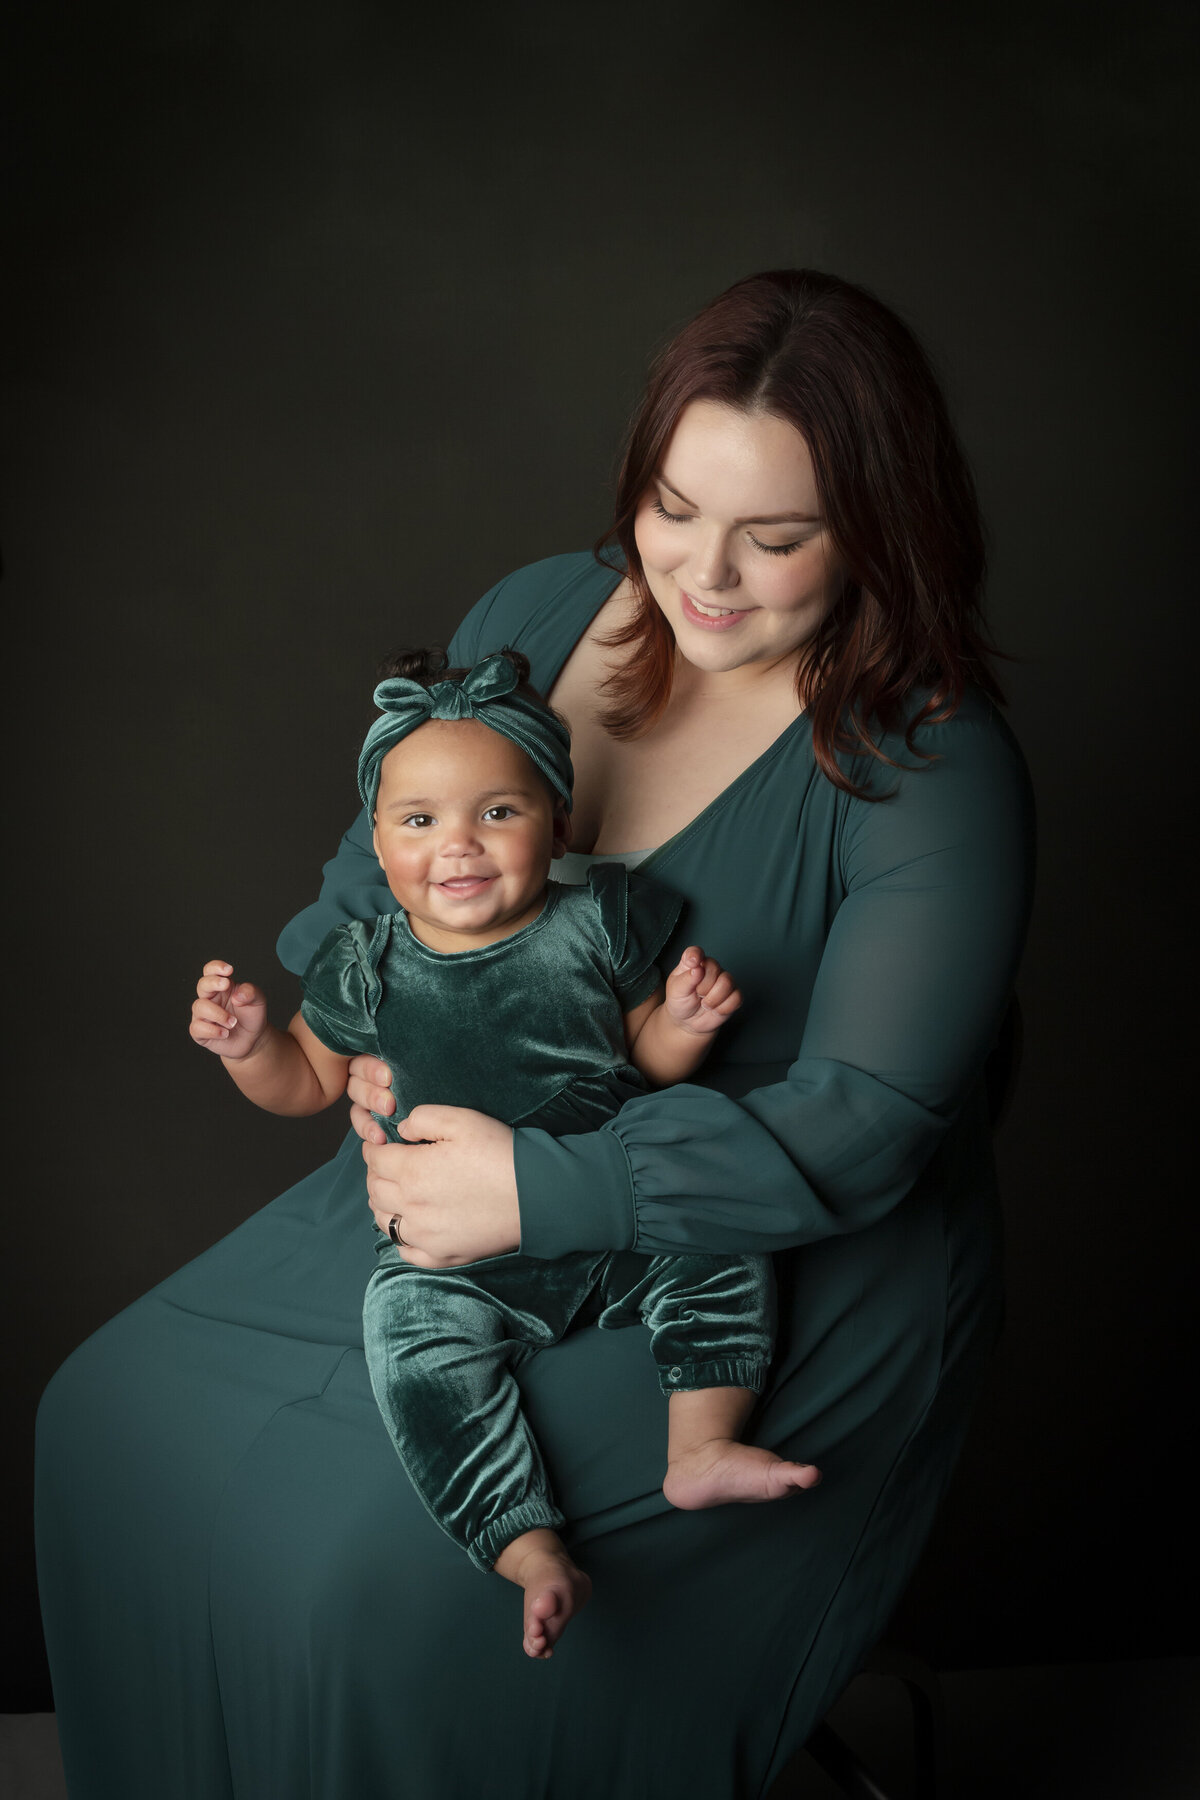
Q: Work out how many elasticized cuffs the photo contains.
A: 2